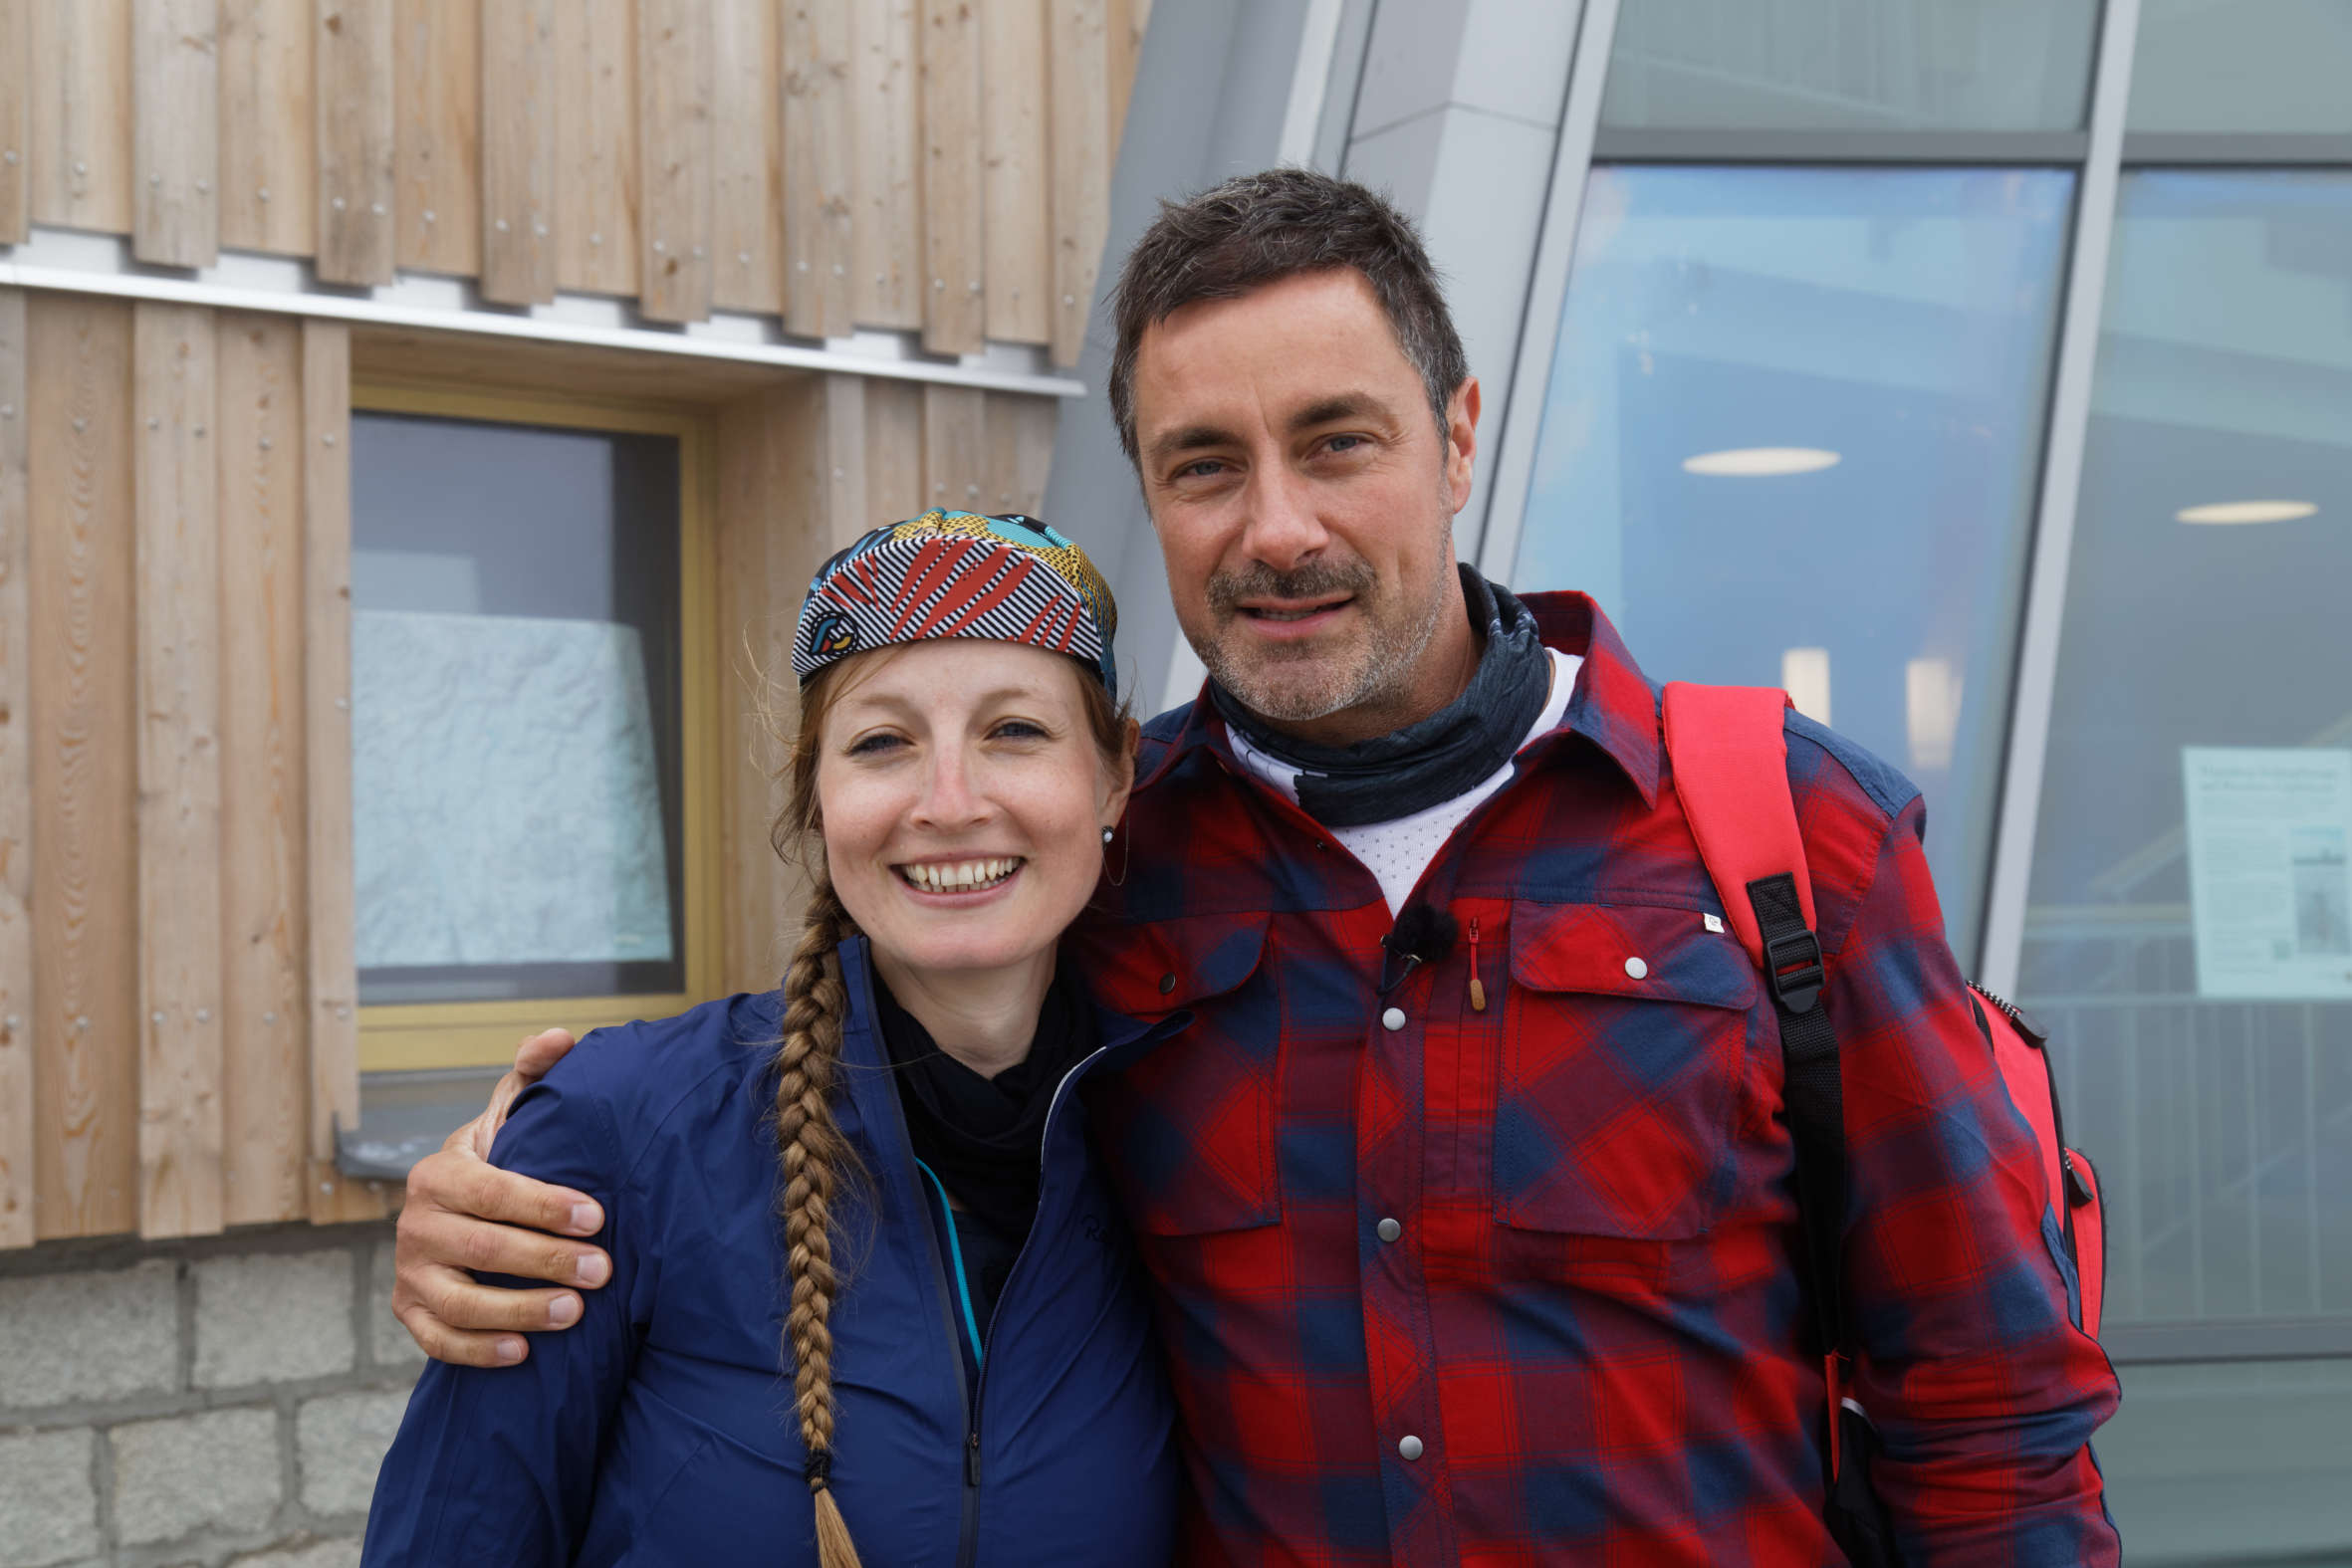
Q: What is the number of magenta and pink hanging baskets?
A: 0